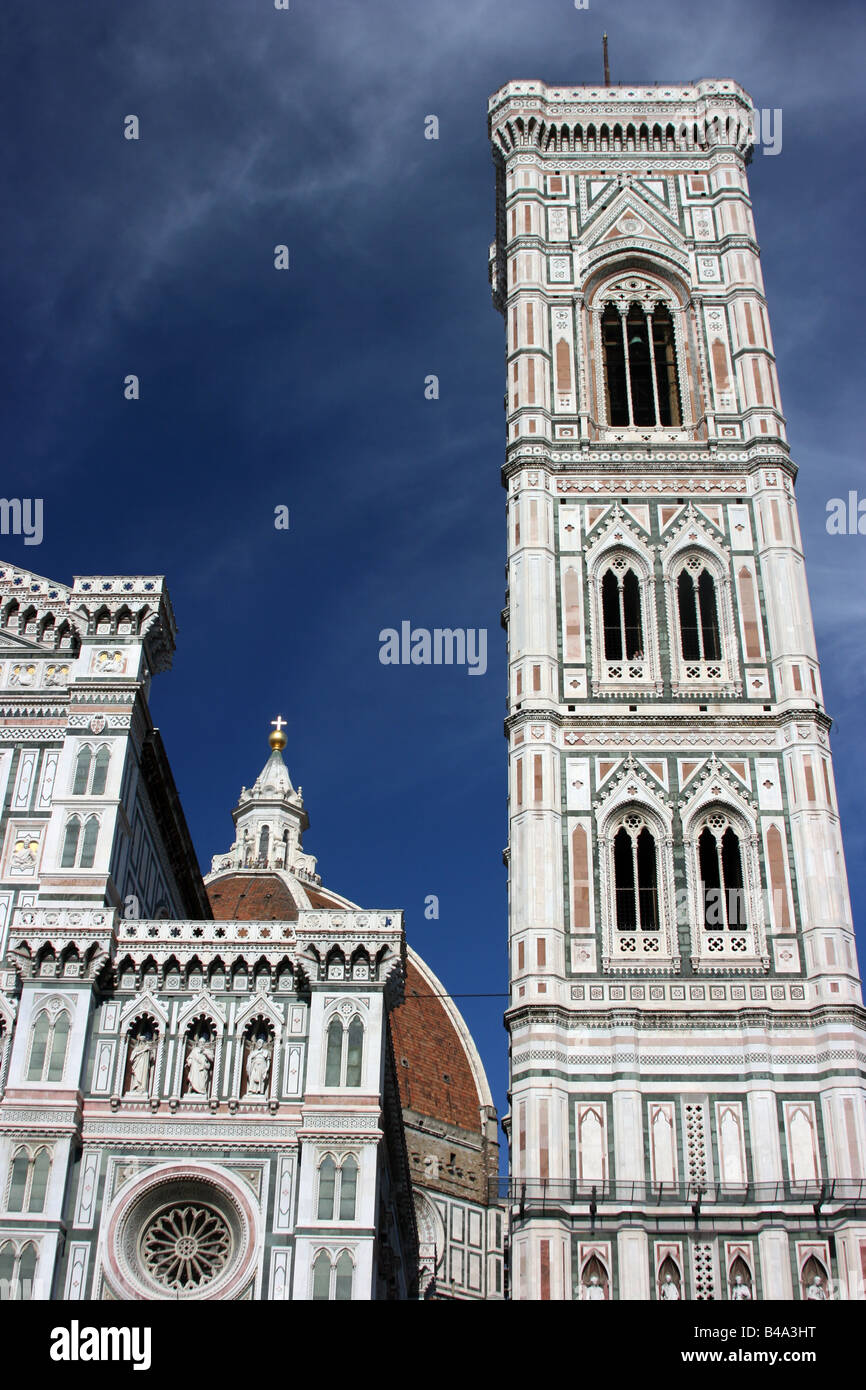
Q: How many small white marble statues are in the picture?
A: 7